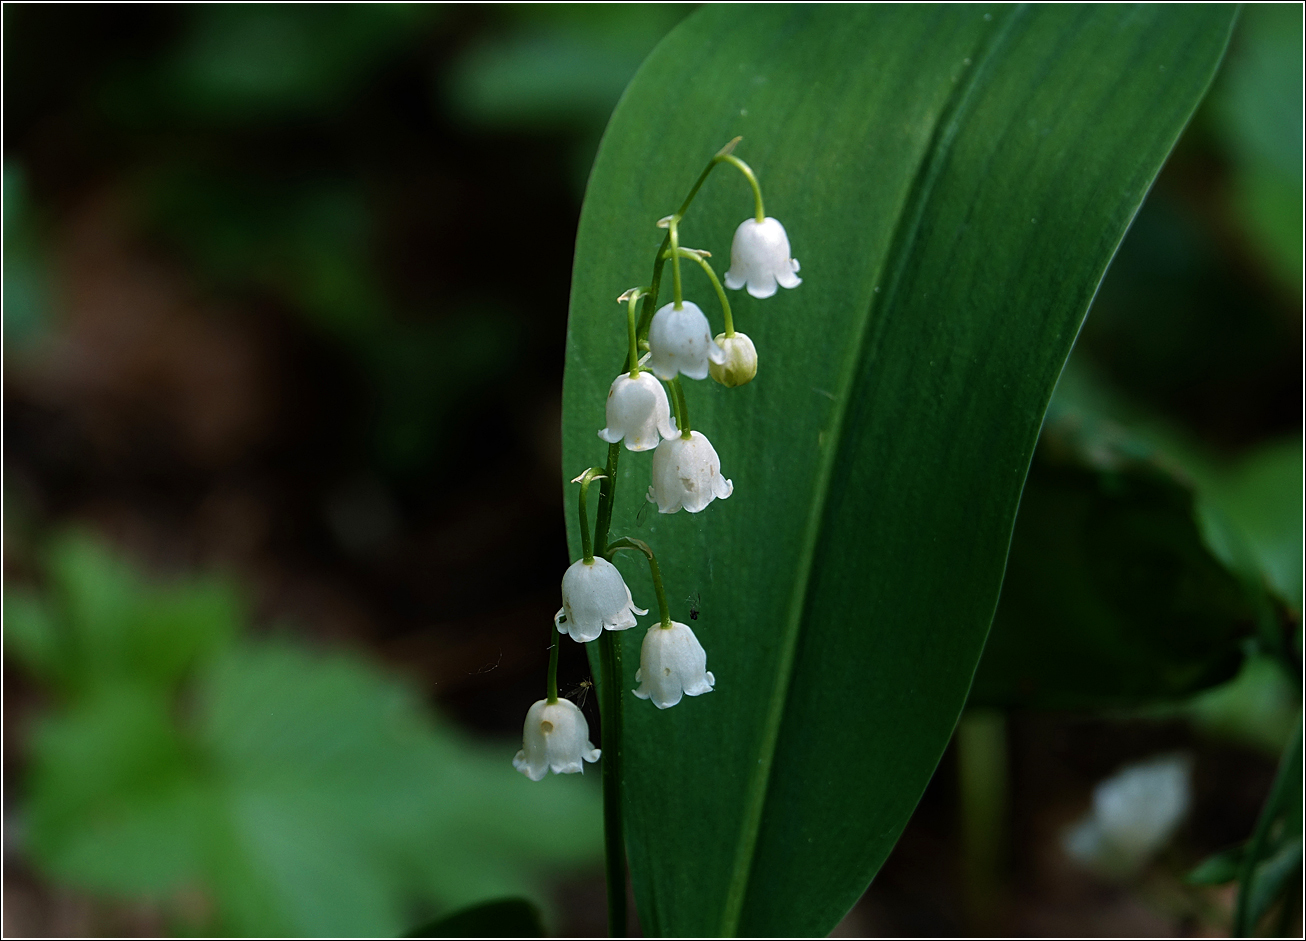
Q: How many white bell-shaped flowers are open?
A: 7